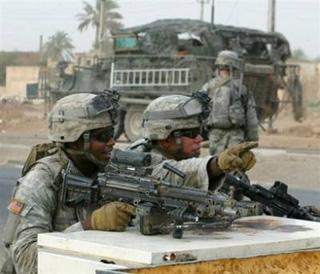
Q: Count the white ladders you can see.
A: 1